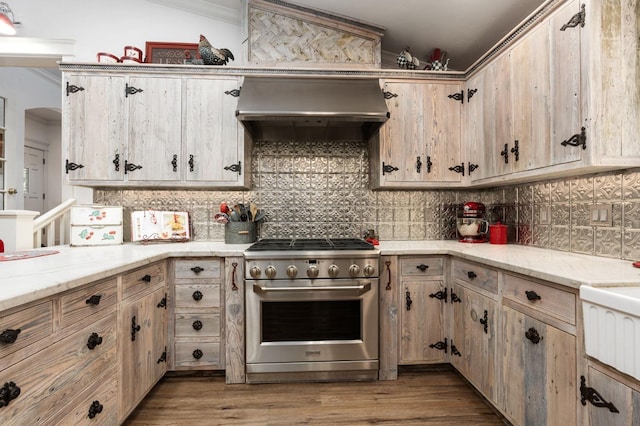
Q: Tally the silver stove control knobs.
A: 7